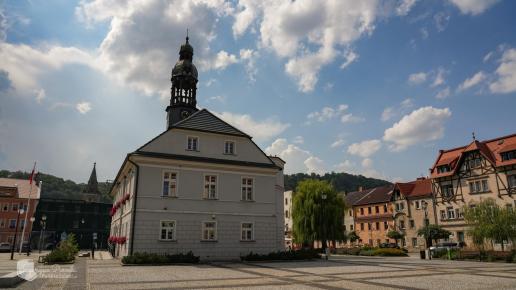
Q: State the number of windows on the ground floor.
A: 3